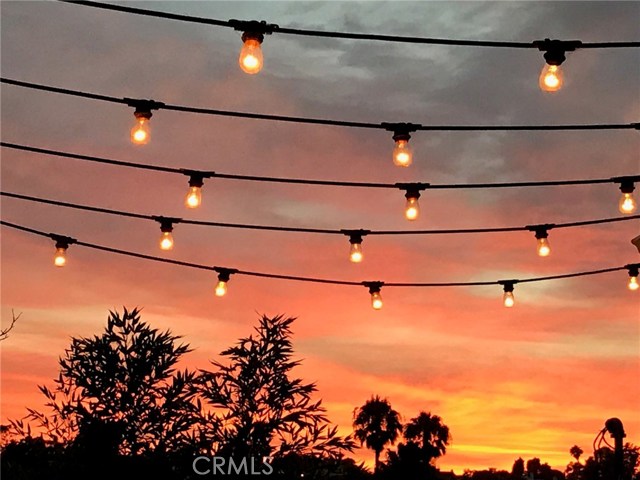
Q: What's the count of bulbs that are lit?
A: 15